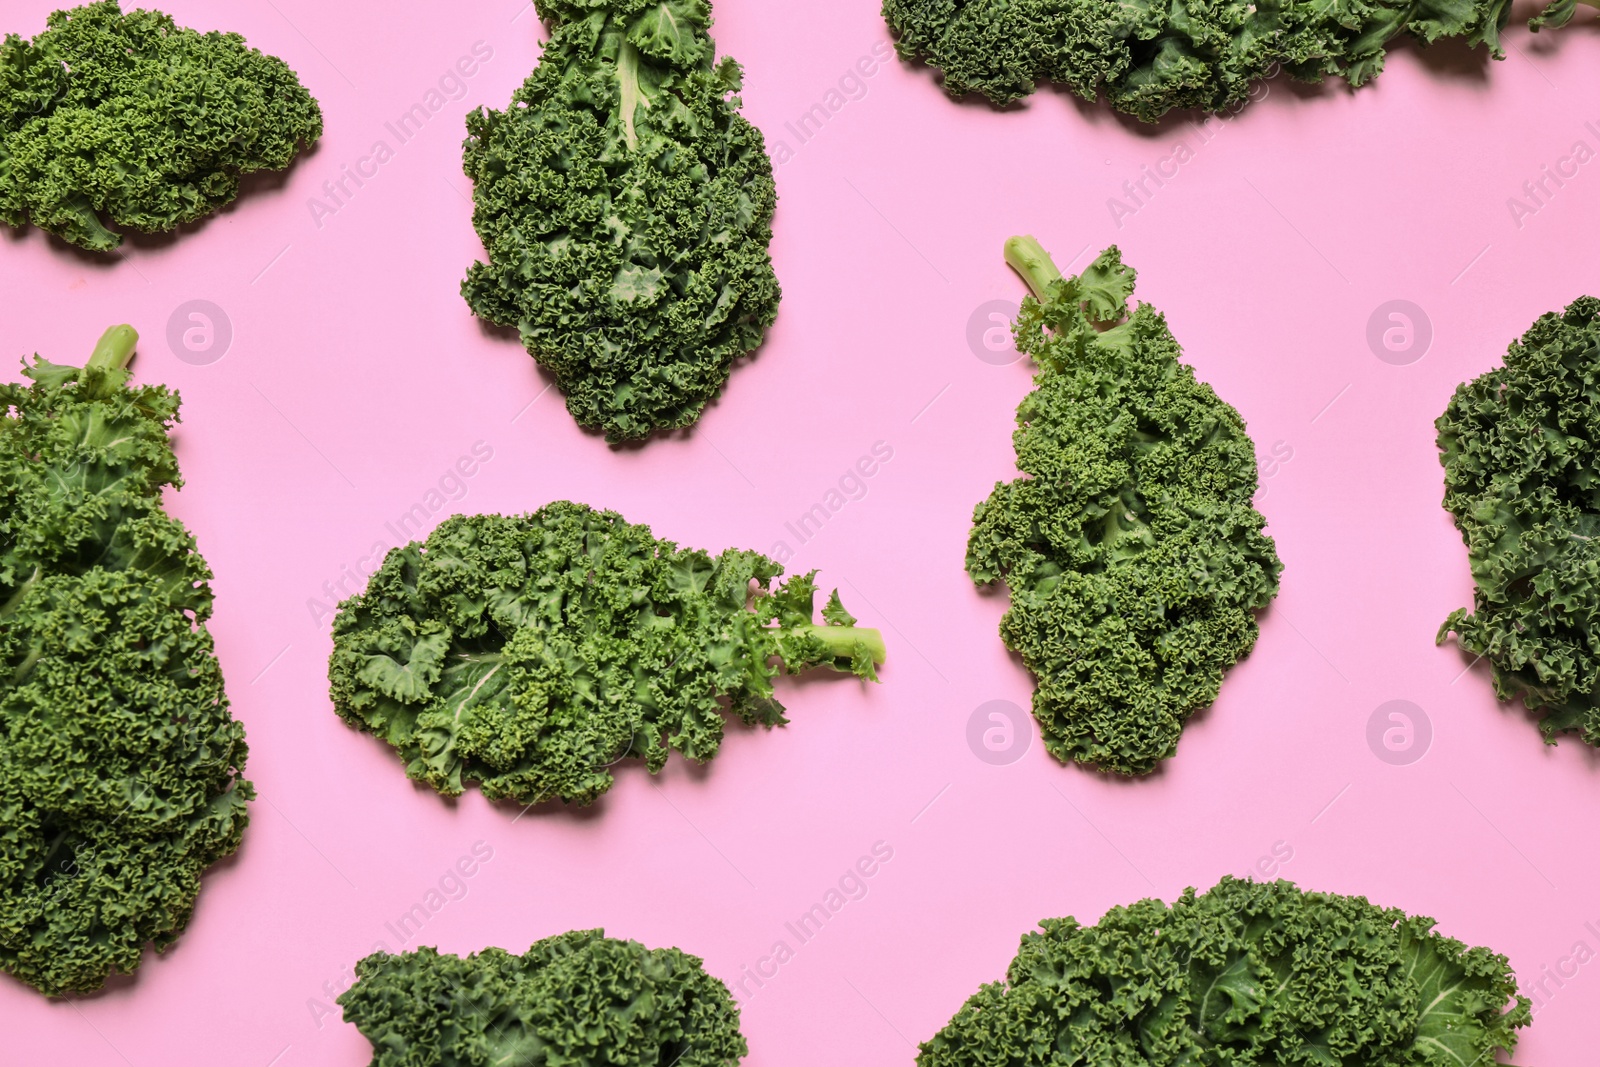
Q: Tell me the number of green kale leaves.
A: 9